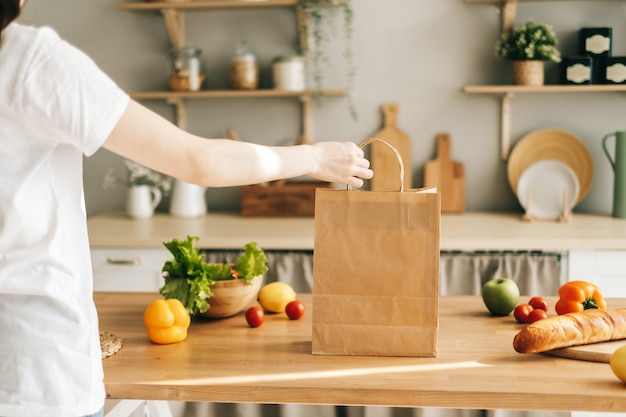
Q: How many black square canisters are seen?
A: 3